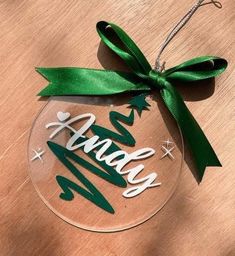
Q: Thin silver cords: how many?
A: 1